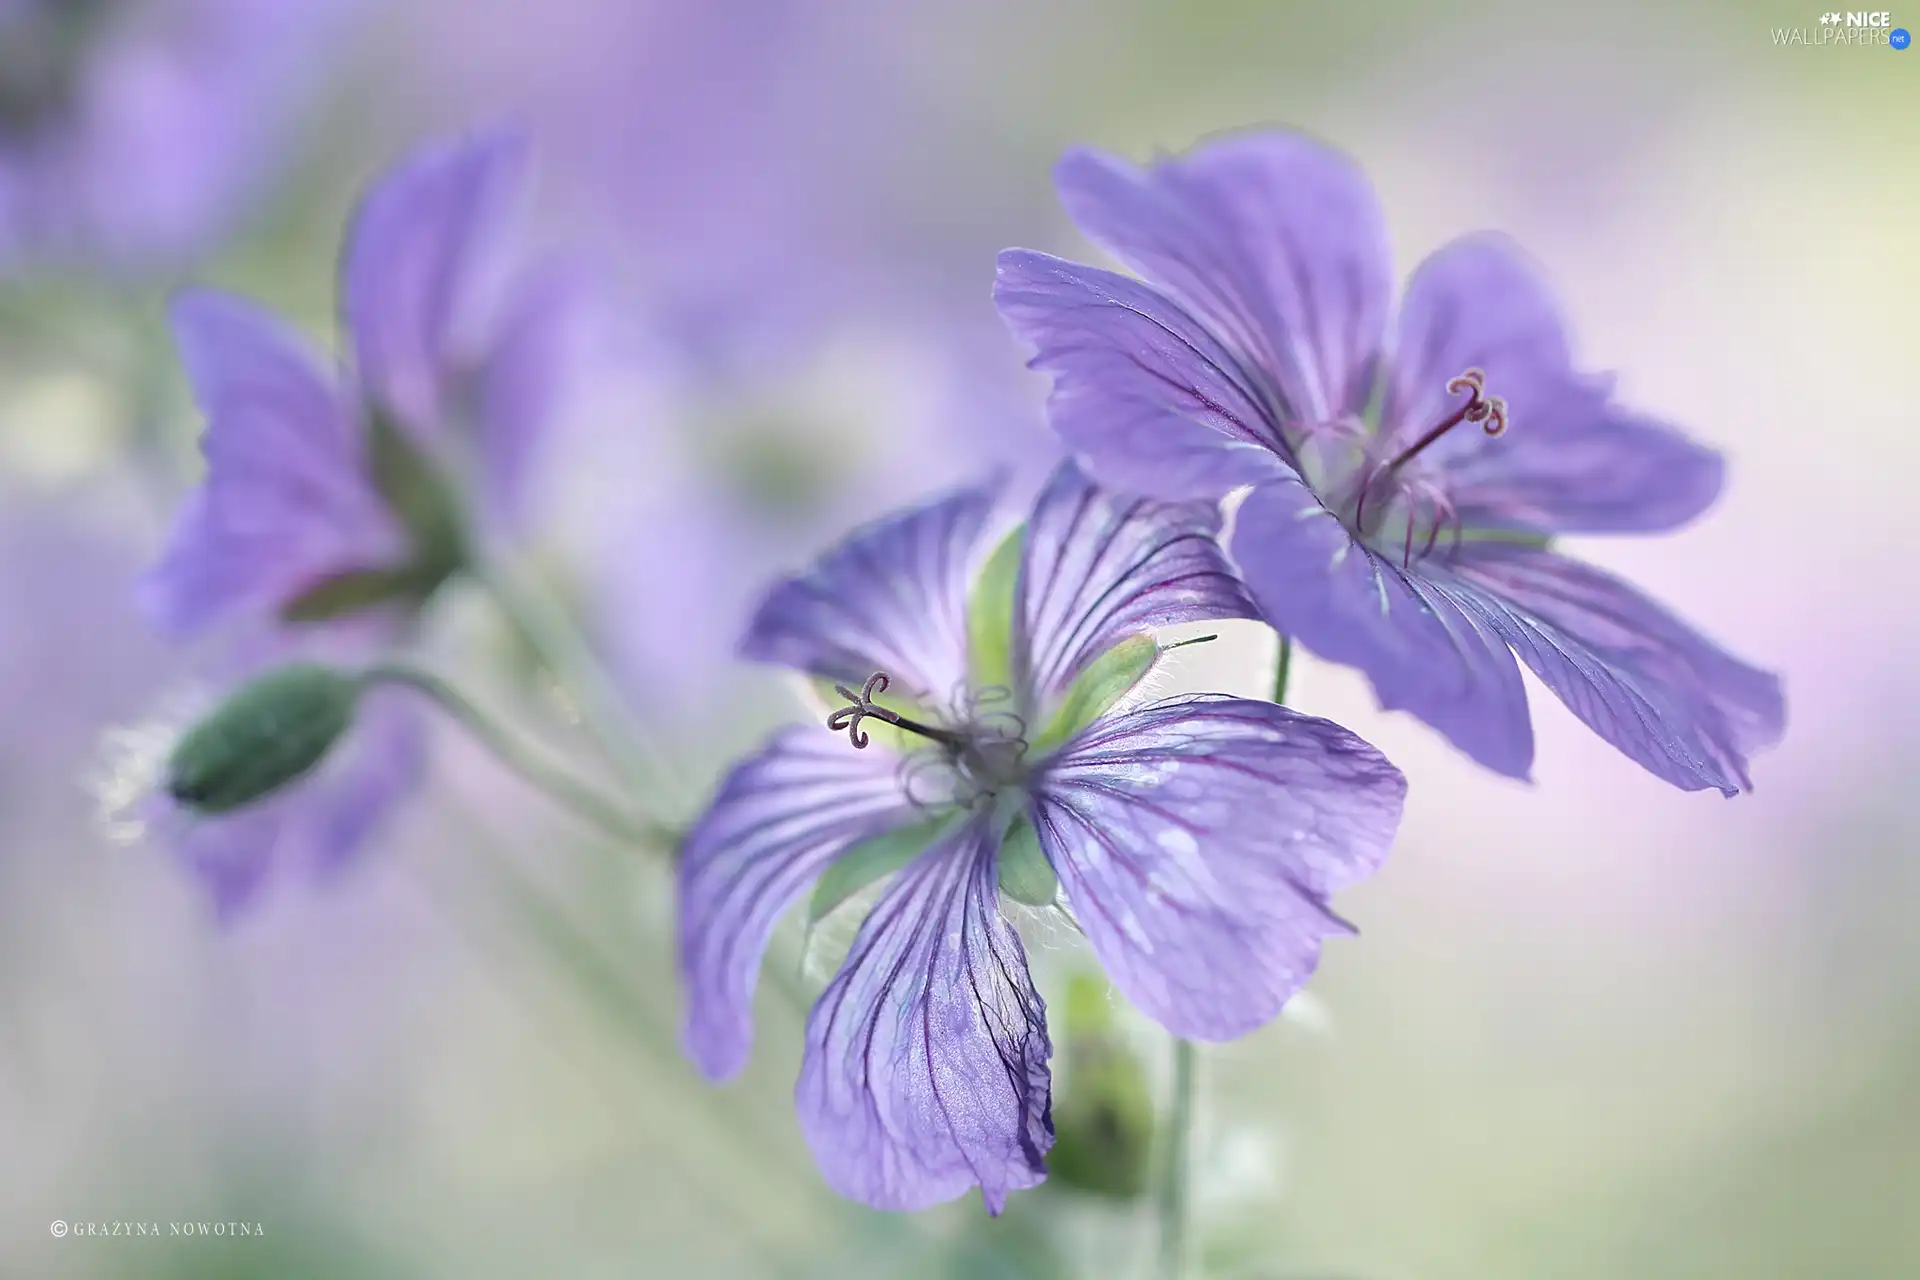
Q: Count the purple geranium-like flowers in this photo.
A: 3